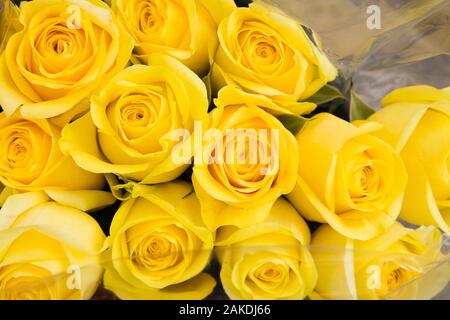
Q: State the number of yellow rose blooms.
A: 12